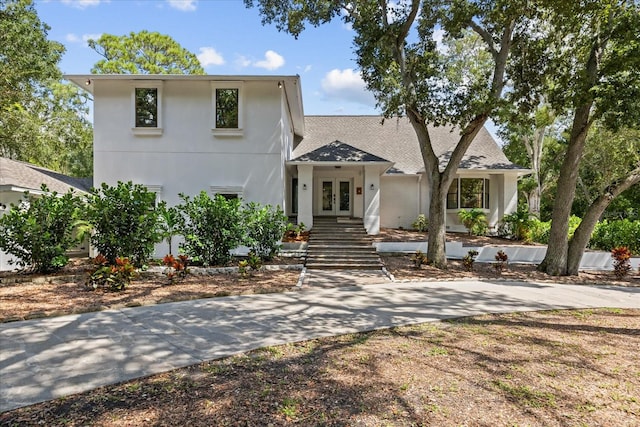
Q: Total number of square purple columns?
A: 0